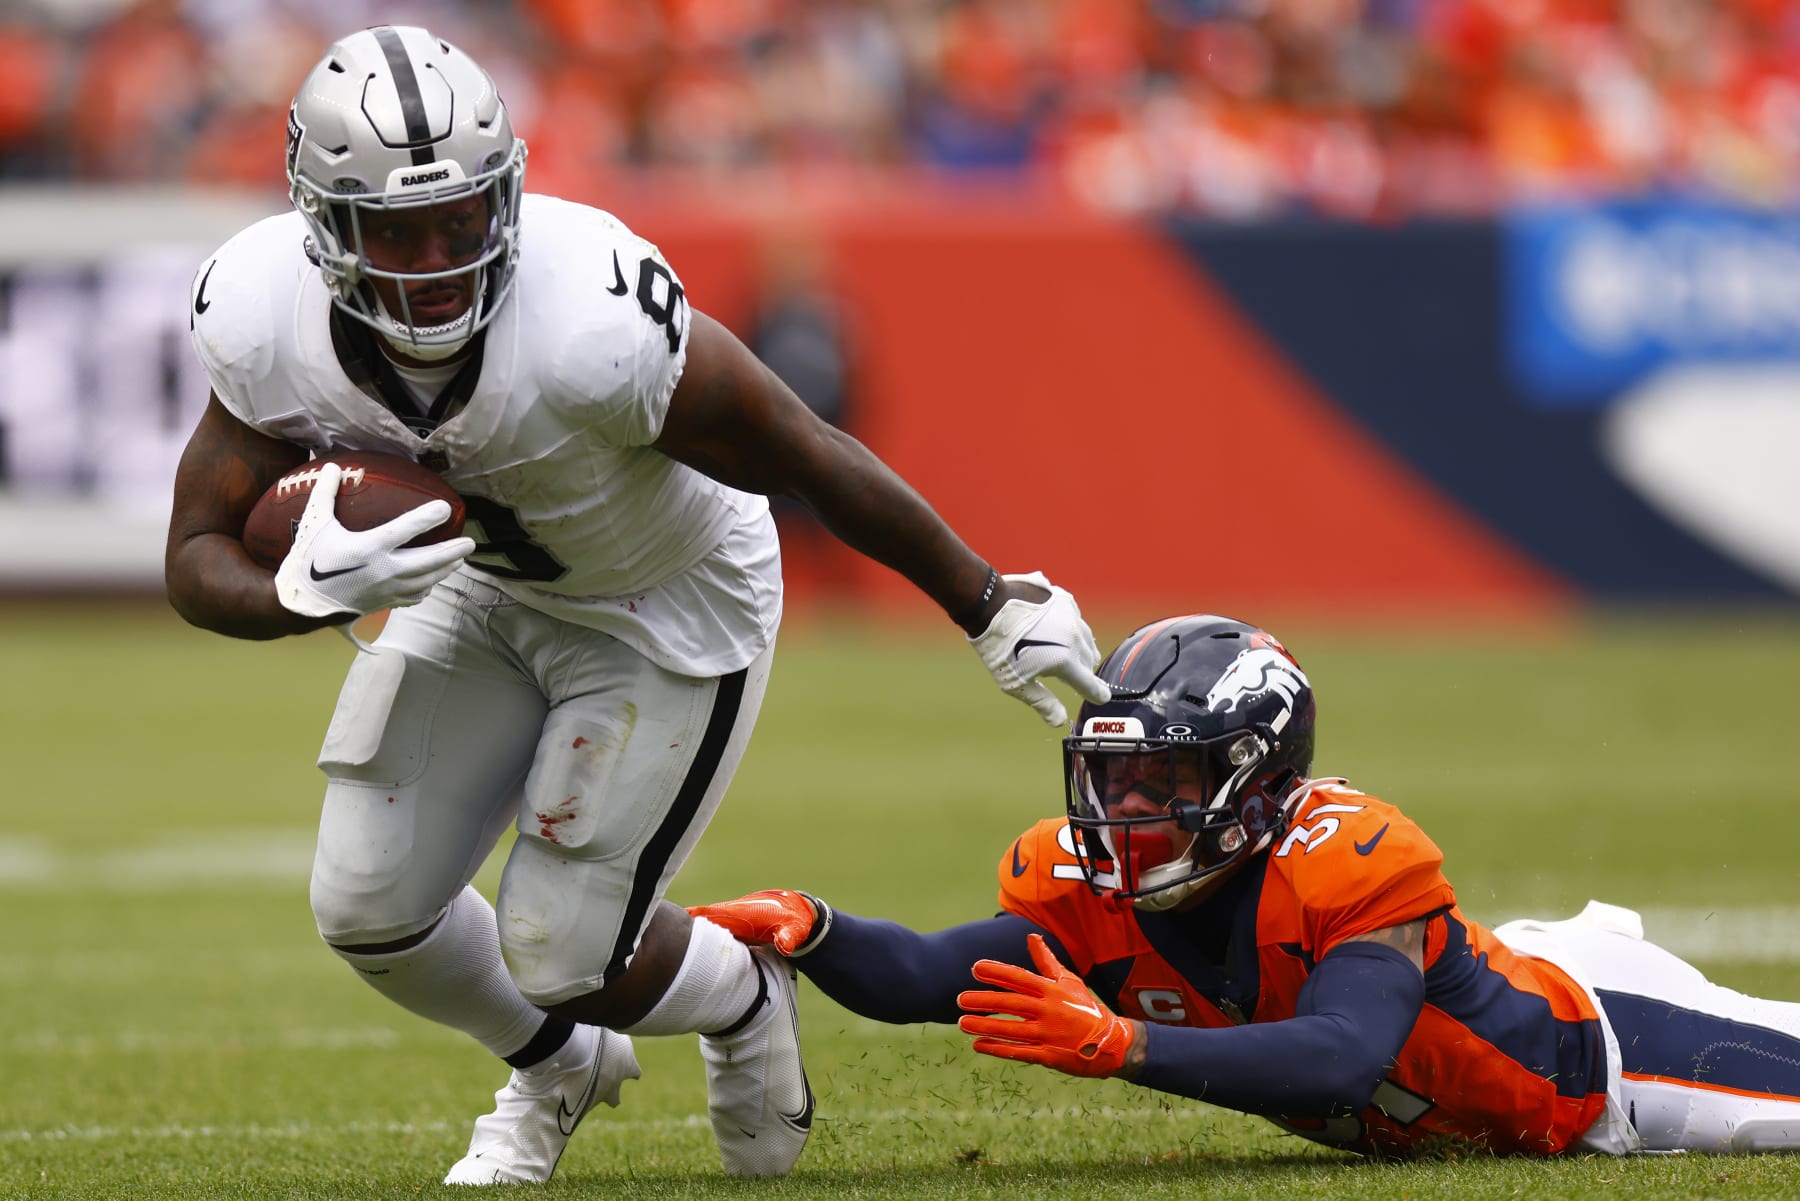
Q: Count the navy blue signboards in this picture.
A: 1